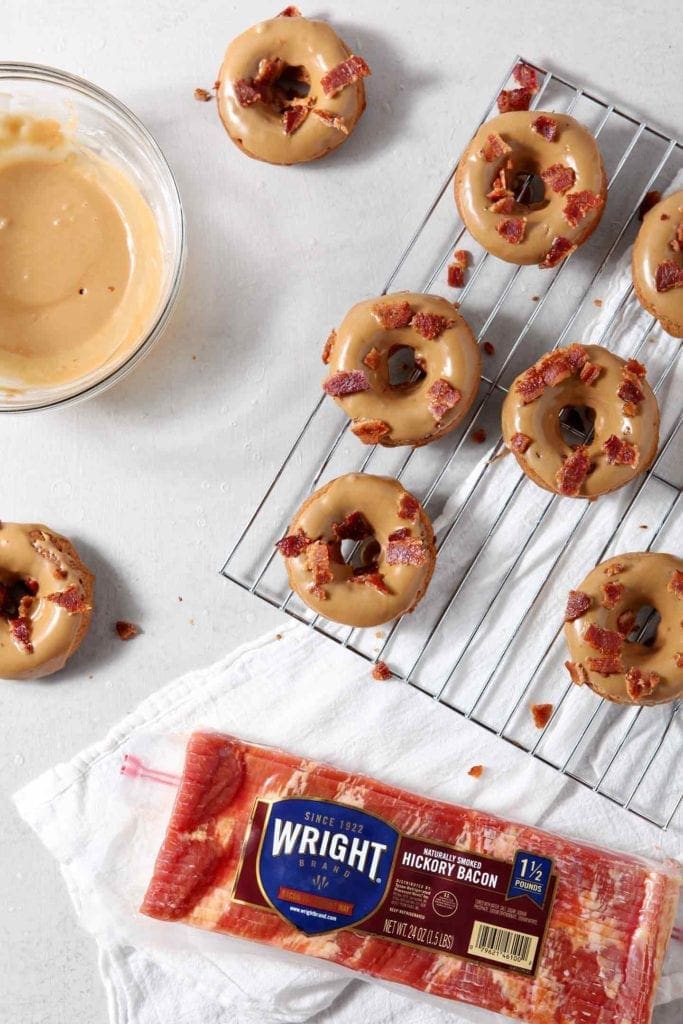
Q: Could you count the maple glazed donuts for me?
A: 8